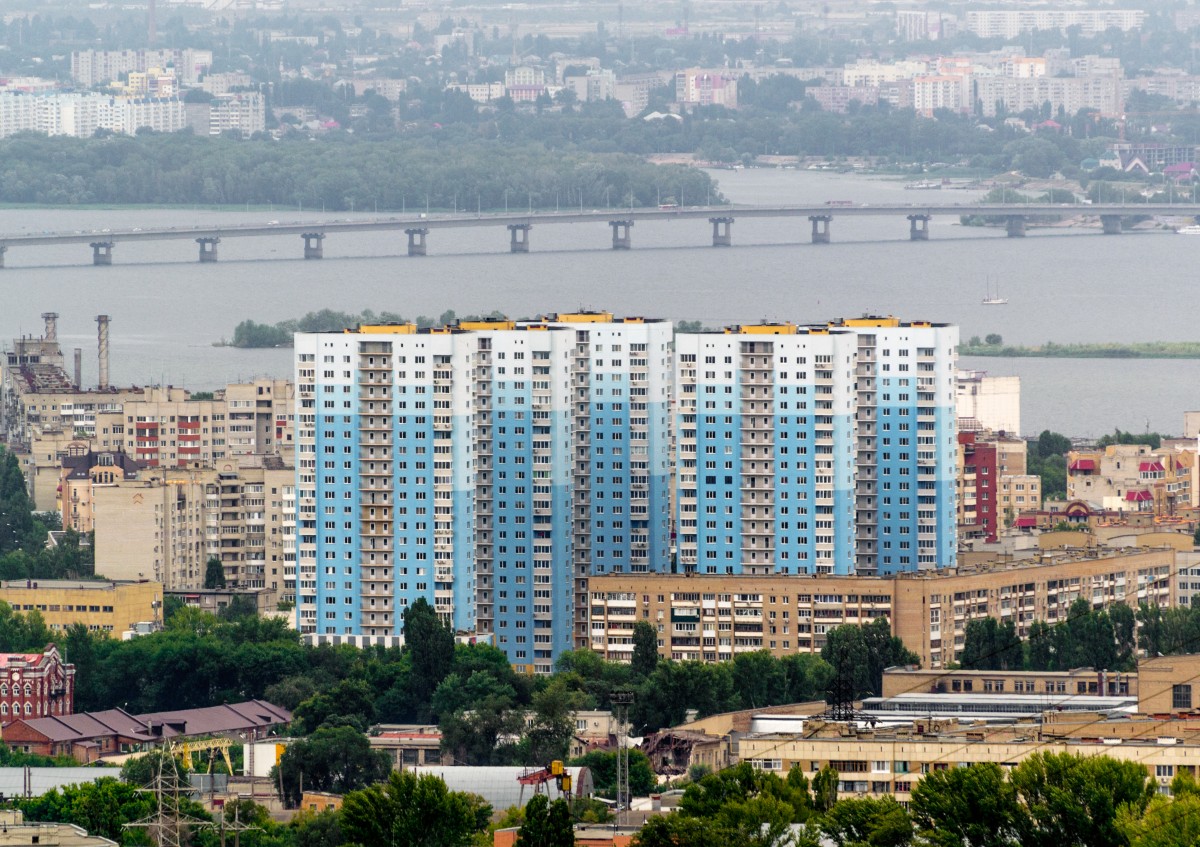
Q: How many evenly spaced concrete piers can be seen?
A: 12